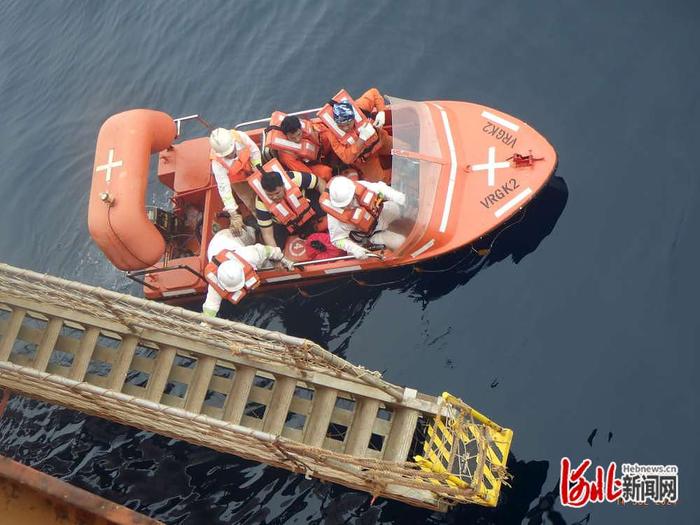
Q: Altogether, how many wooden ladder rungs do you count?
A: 11